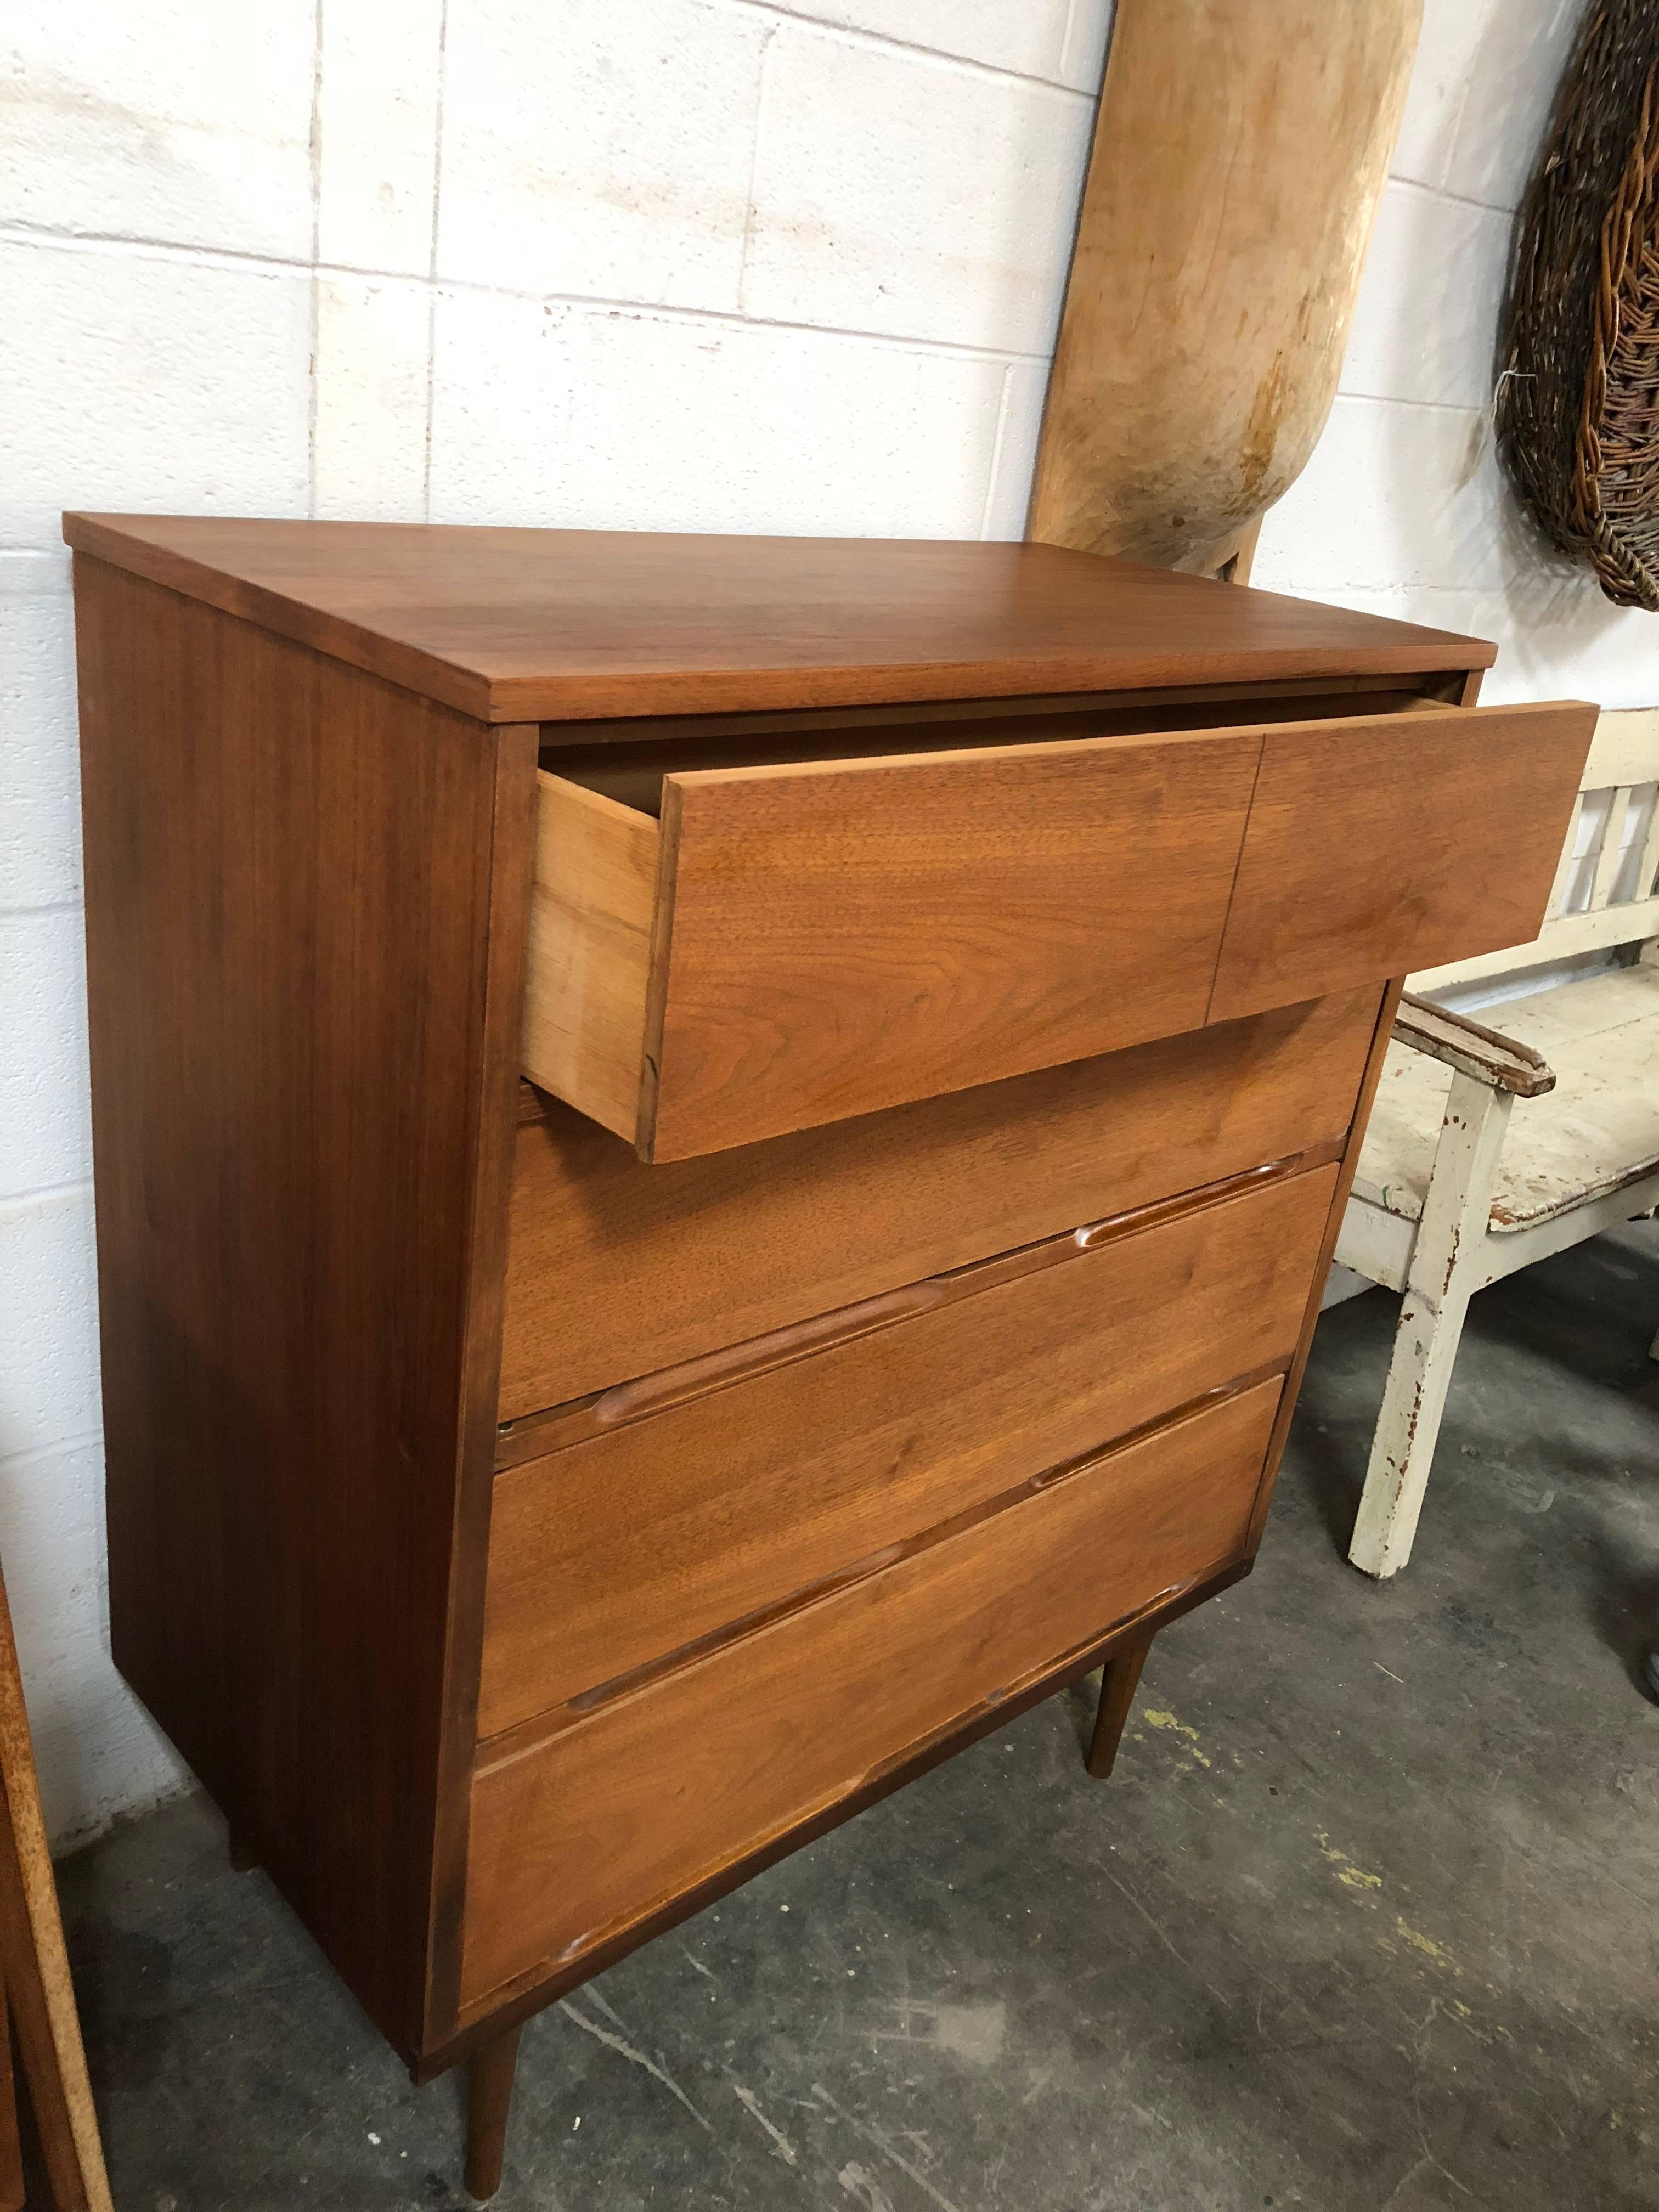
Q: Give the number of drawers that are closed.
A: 3